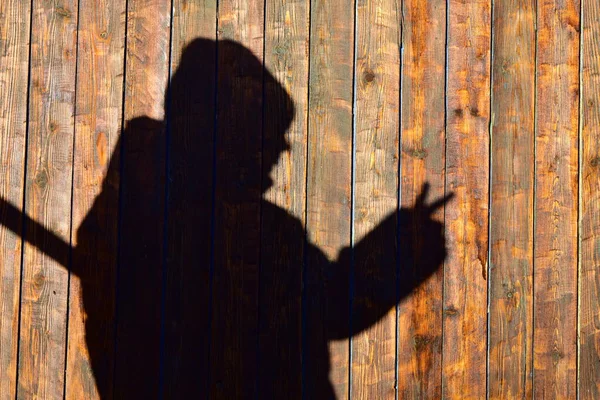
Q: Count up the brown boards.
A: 14